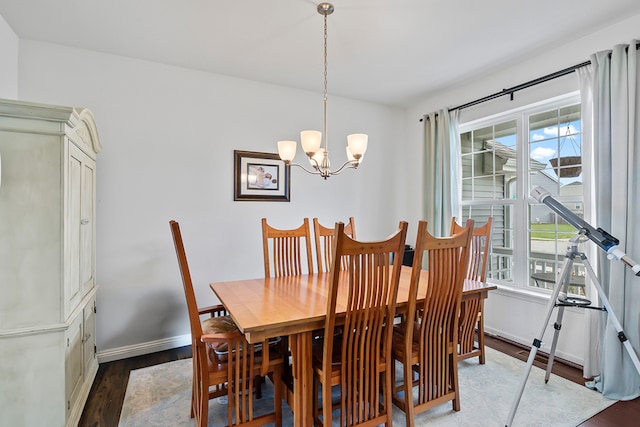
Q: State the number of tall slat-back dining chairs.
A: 6